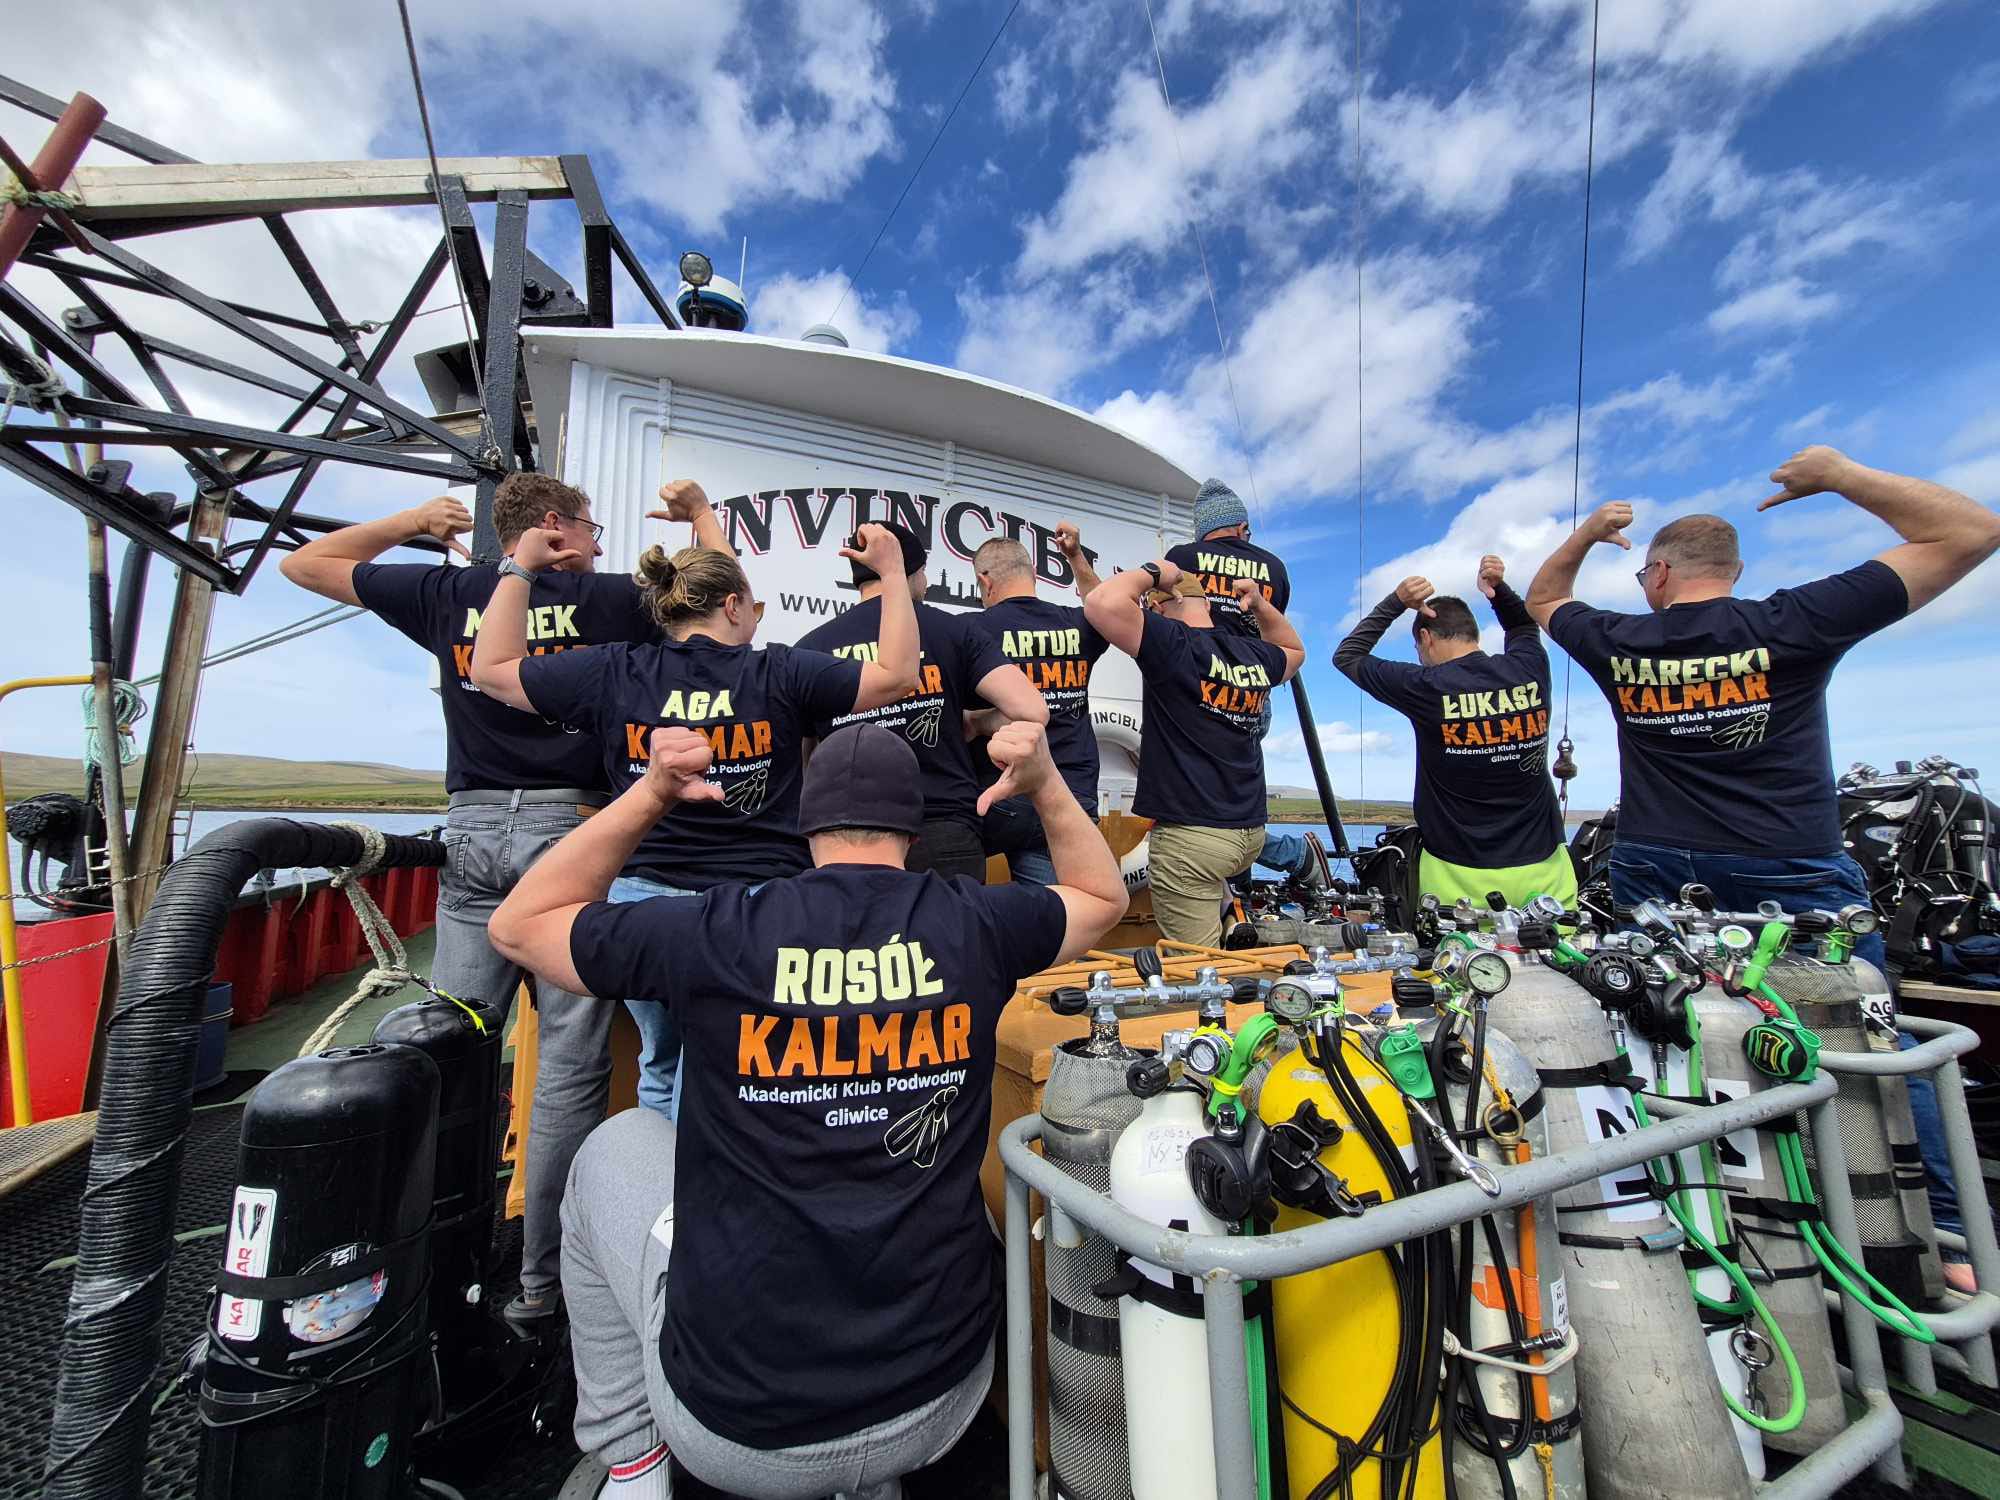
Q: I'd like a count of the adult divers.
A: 9